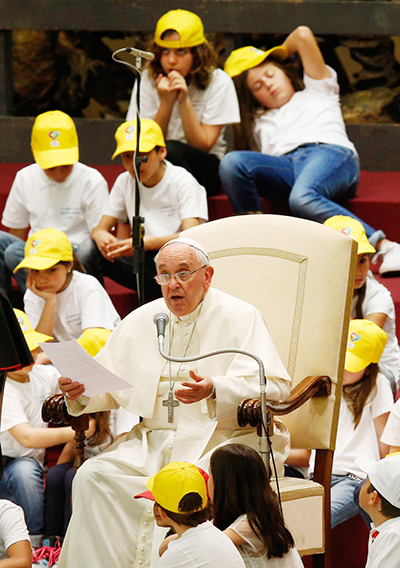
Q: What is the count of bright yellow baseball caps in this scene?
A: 10